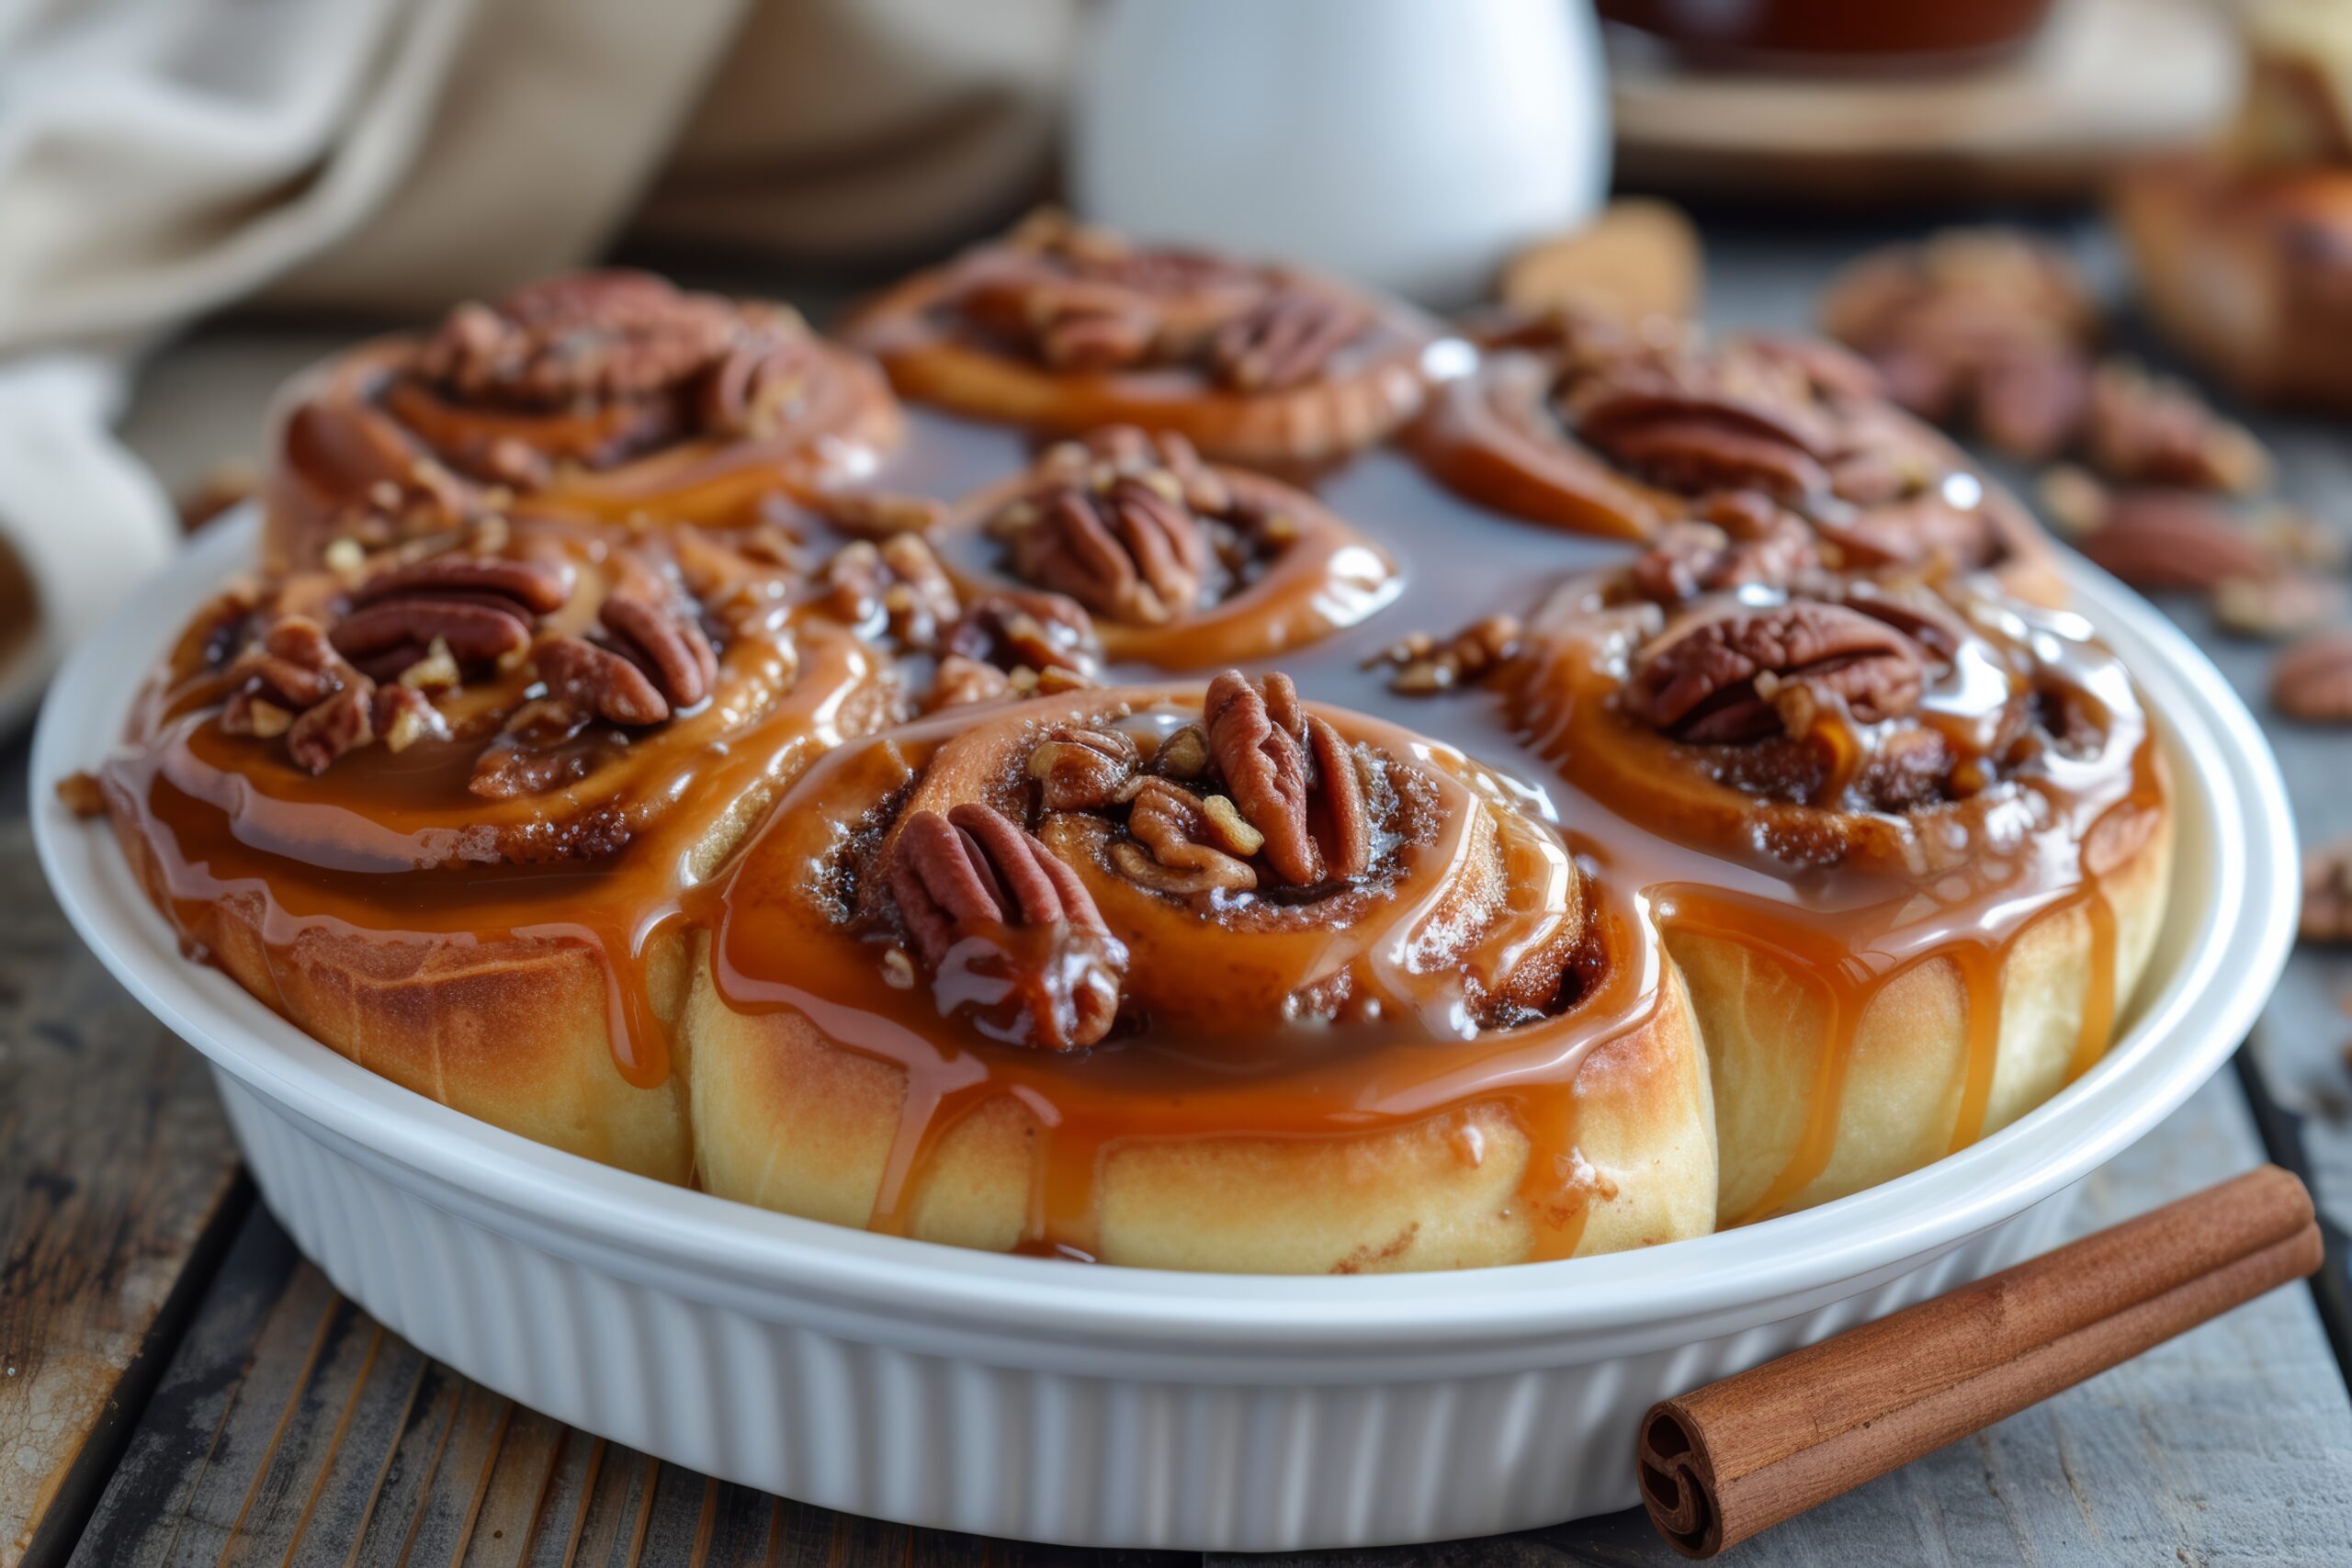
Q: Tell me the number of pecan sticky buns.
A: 7